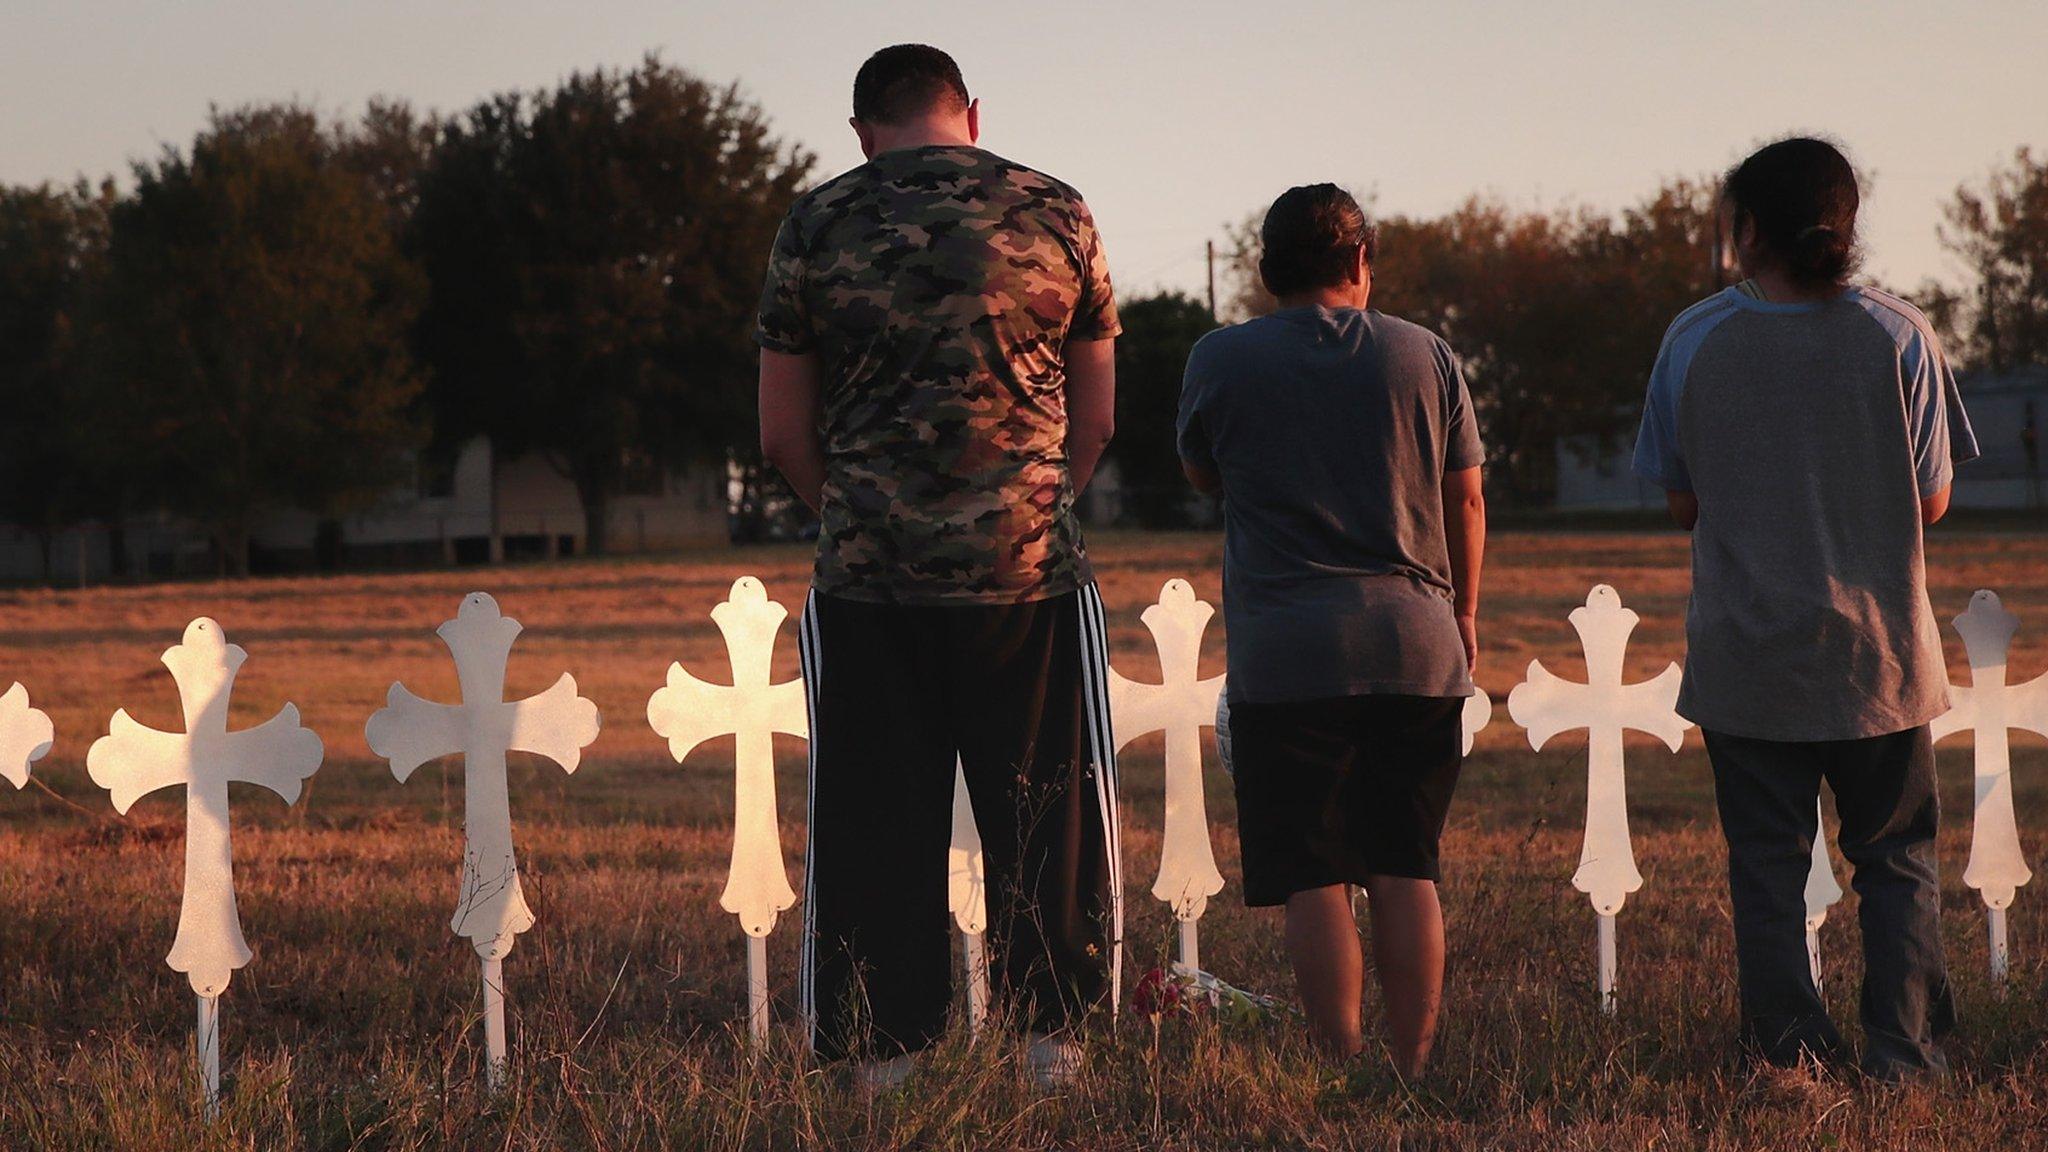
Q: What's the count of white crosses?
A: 10